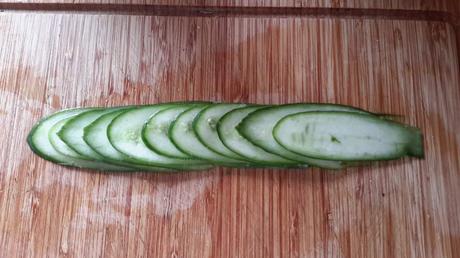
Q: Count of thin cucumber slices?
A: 11